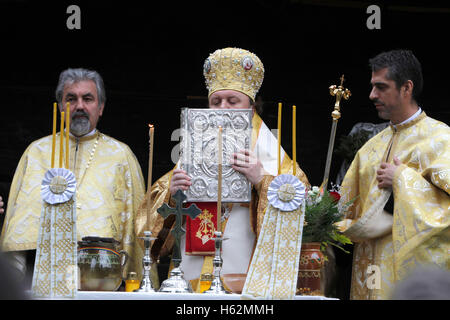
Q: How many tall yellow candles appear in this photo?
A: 5